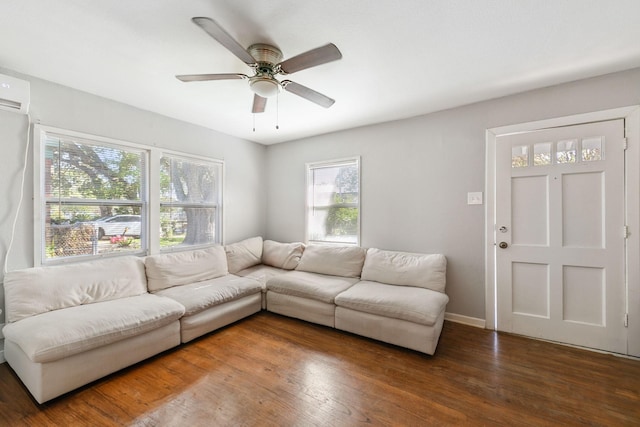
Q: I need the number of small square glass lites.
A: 4